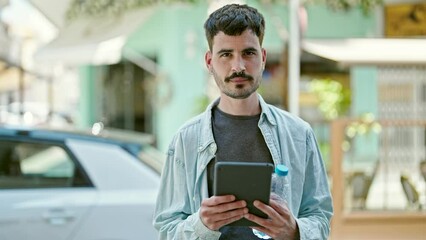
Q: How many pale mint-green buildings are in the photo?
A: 1